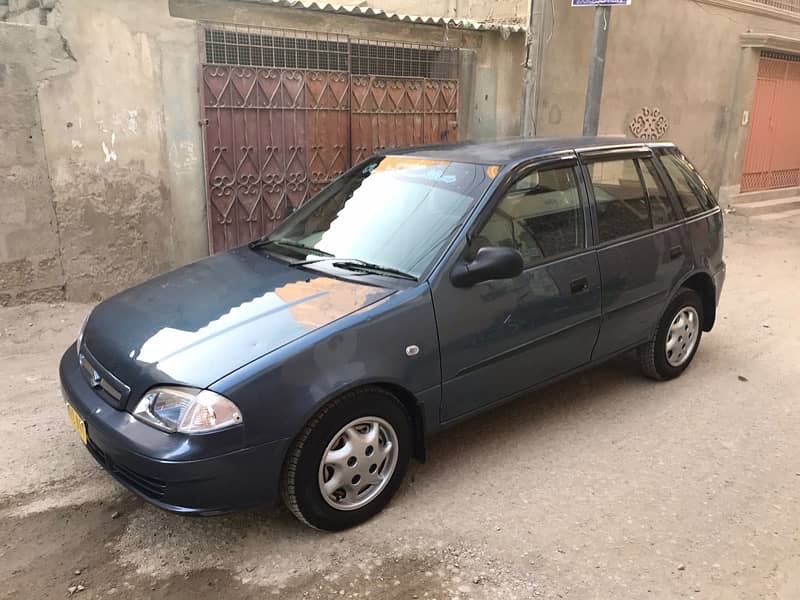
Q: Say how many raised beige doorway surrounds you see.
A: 1